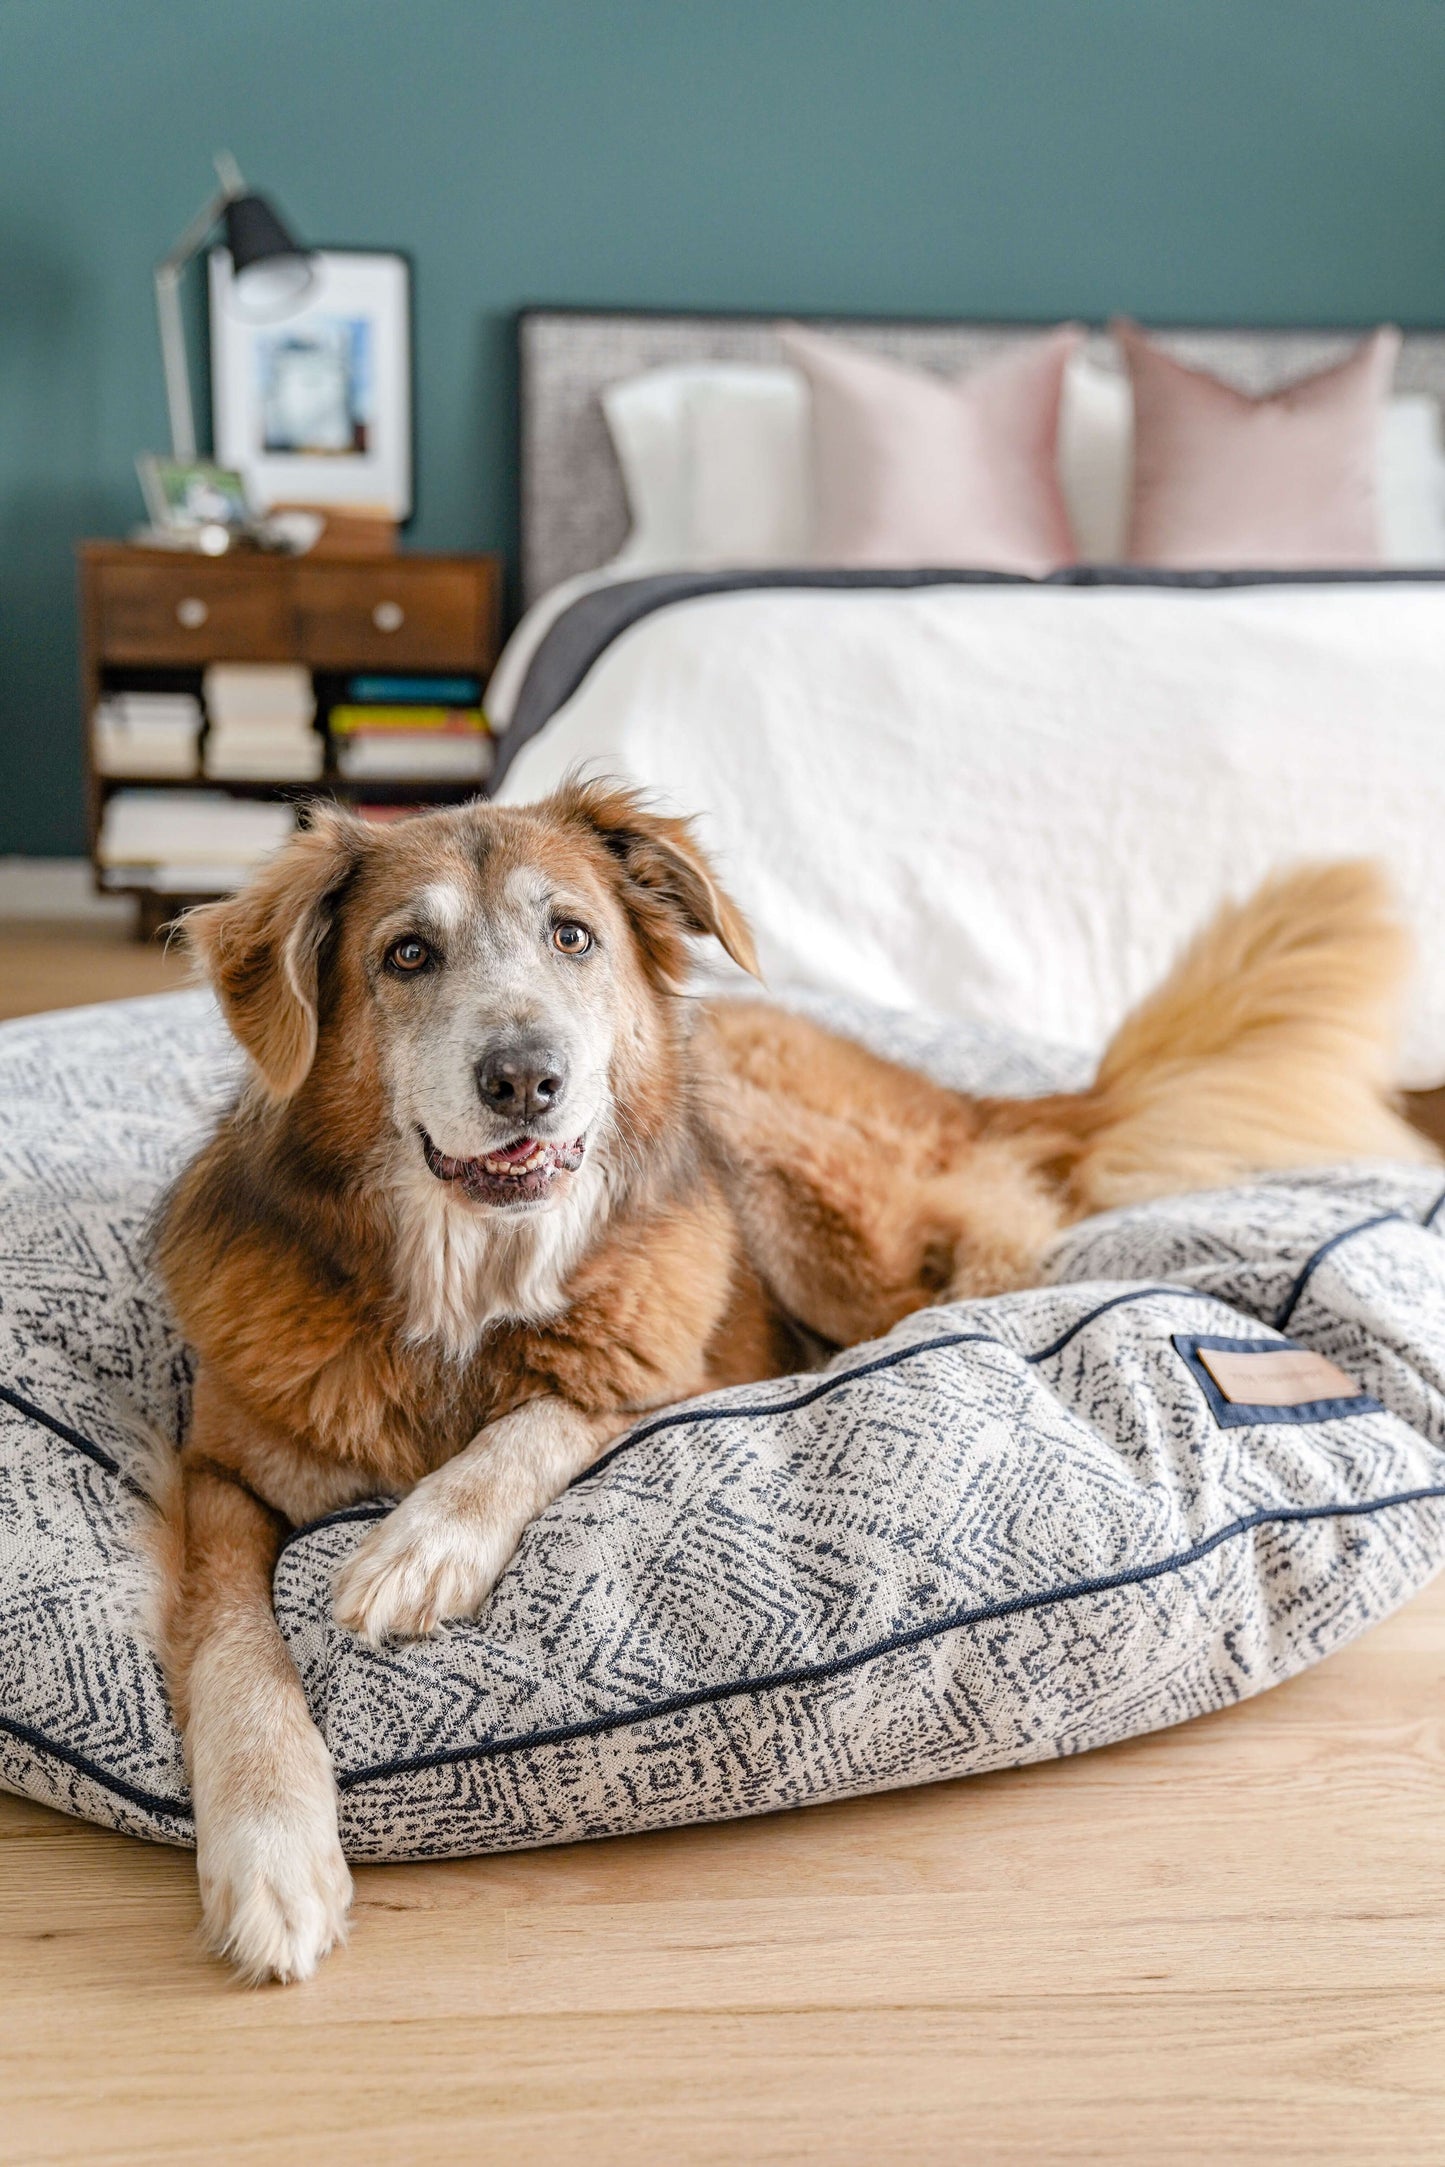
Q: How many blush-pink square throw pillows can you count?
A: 2